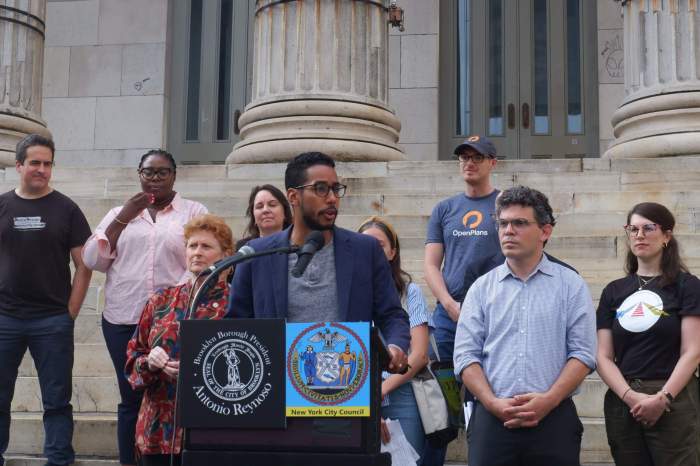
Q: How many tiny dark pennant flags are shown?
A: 0